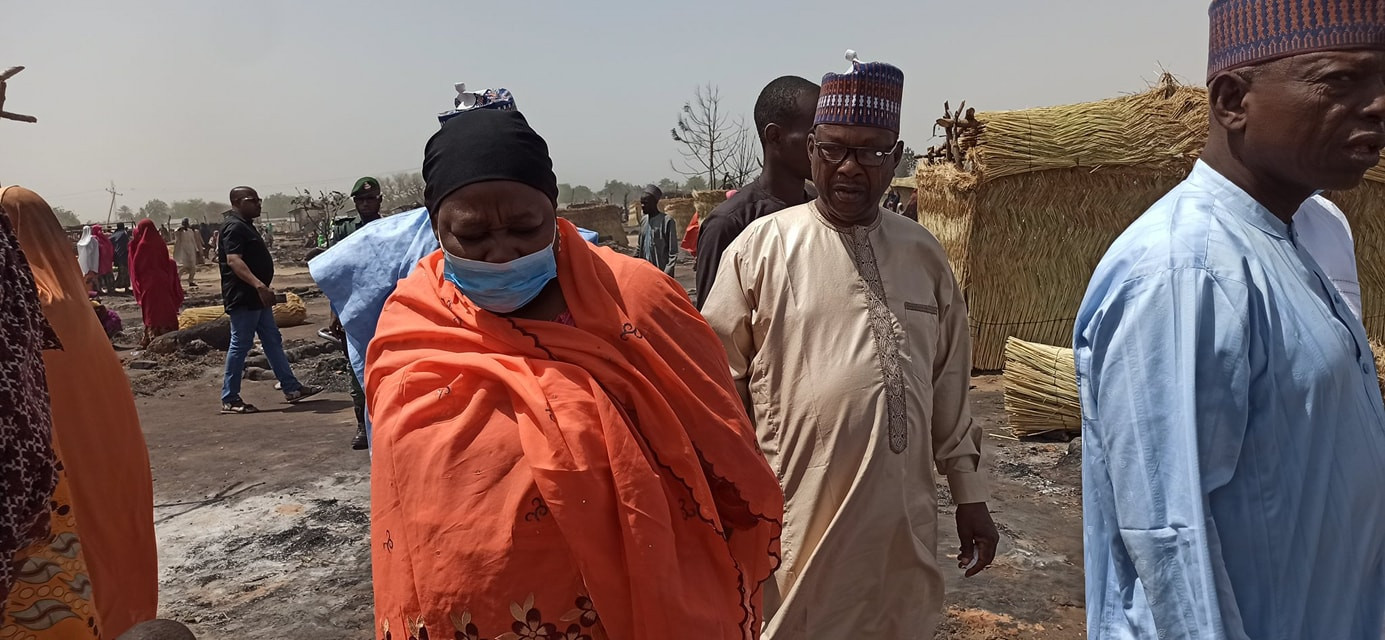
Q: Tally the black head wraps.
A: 1